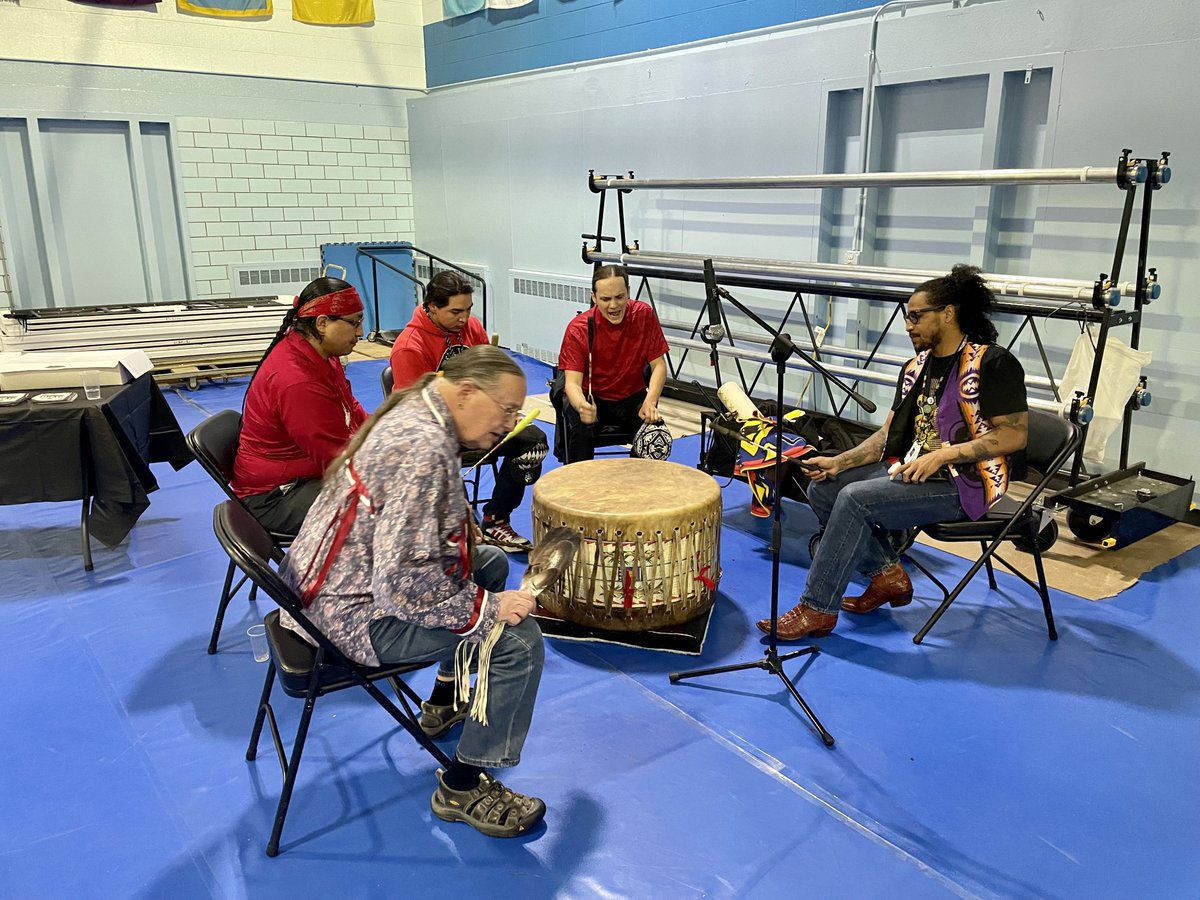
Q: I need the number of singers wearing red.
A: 3